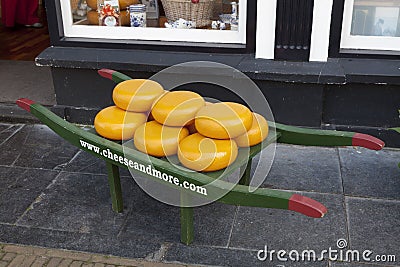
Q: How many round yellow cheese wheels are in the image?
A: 7